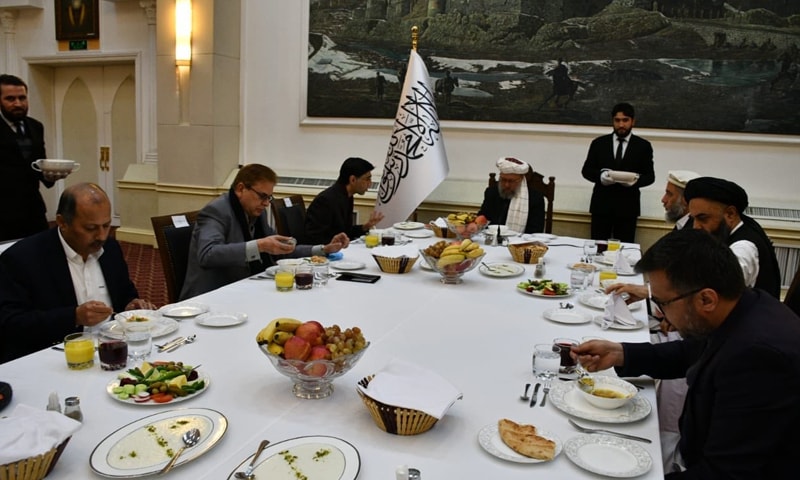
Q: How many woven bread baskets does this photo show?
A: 5